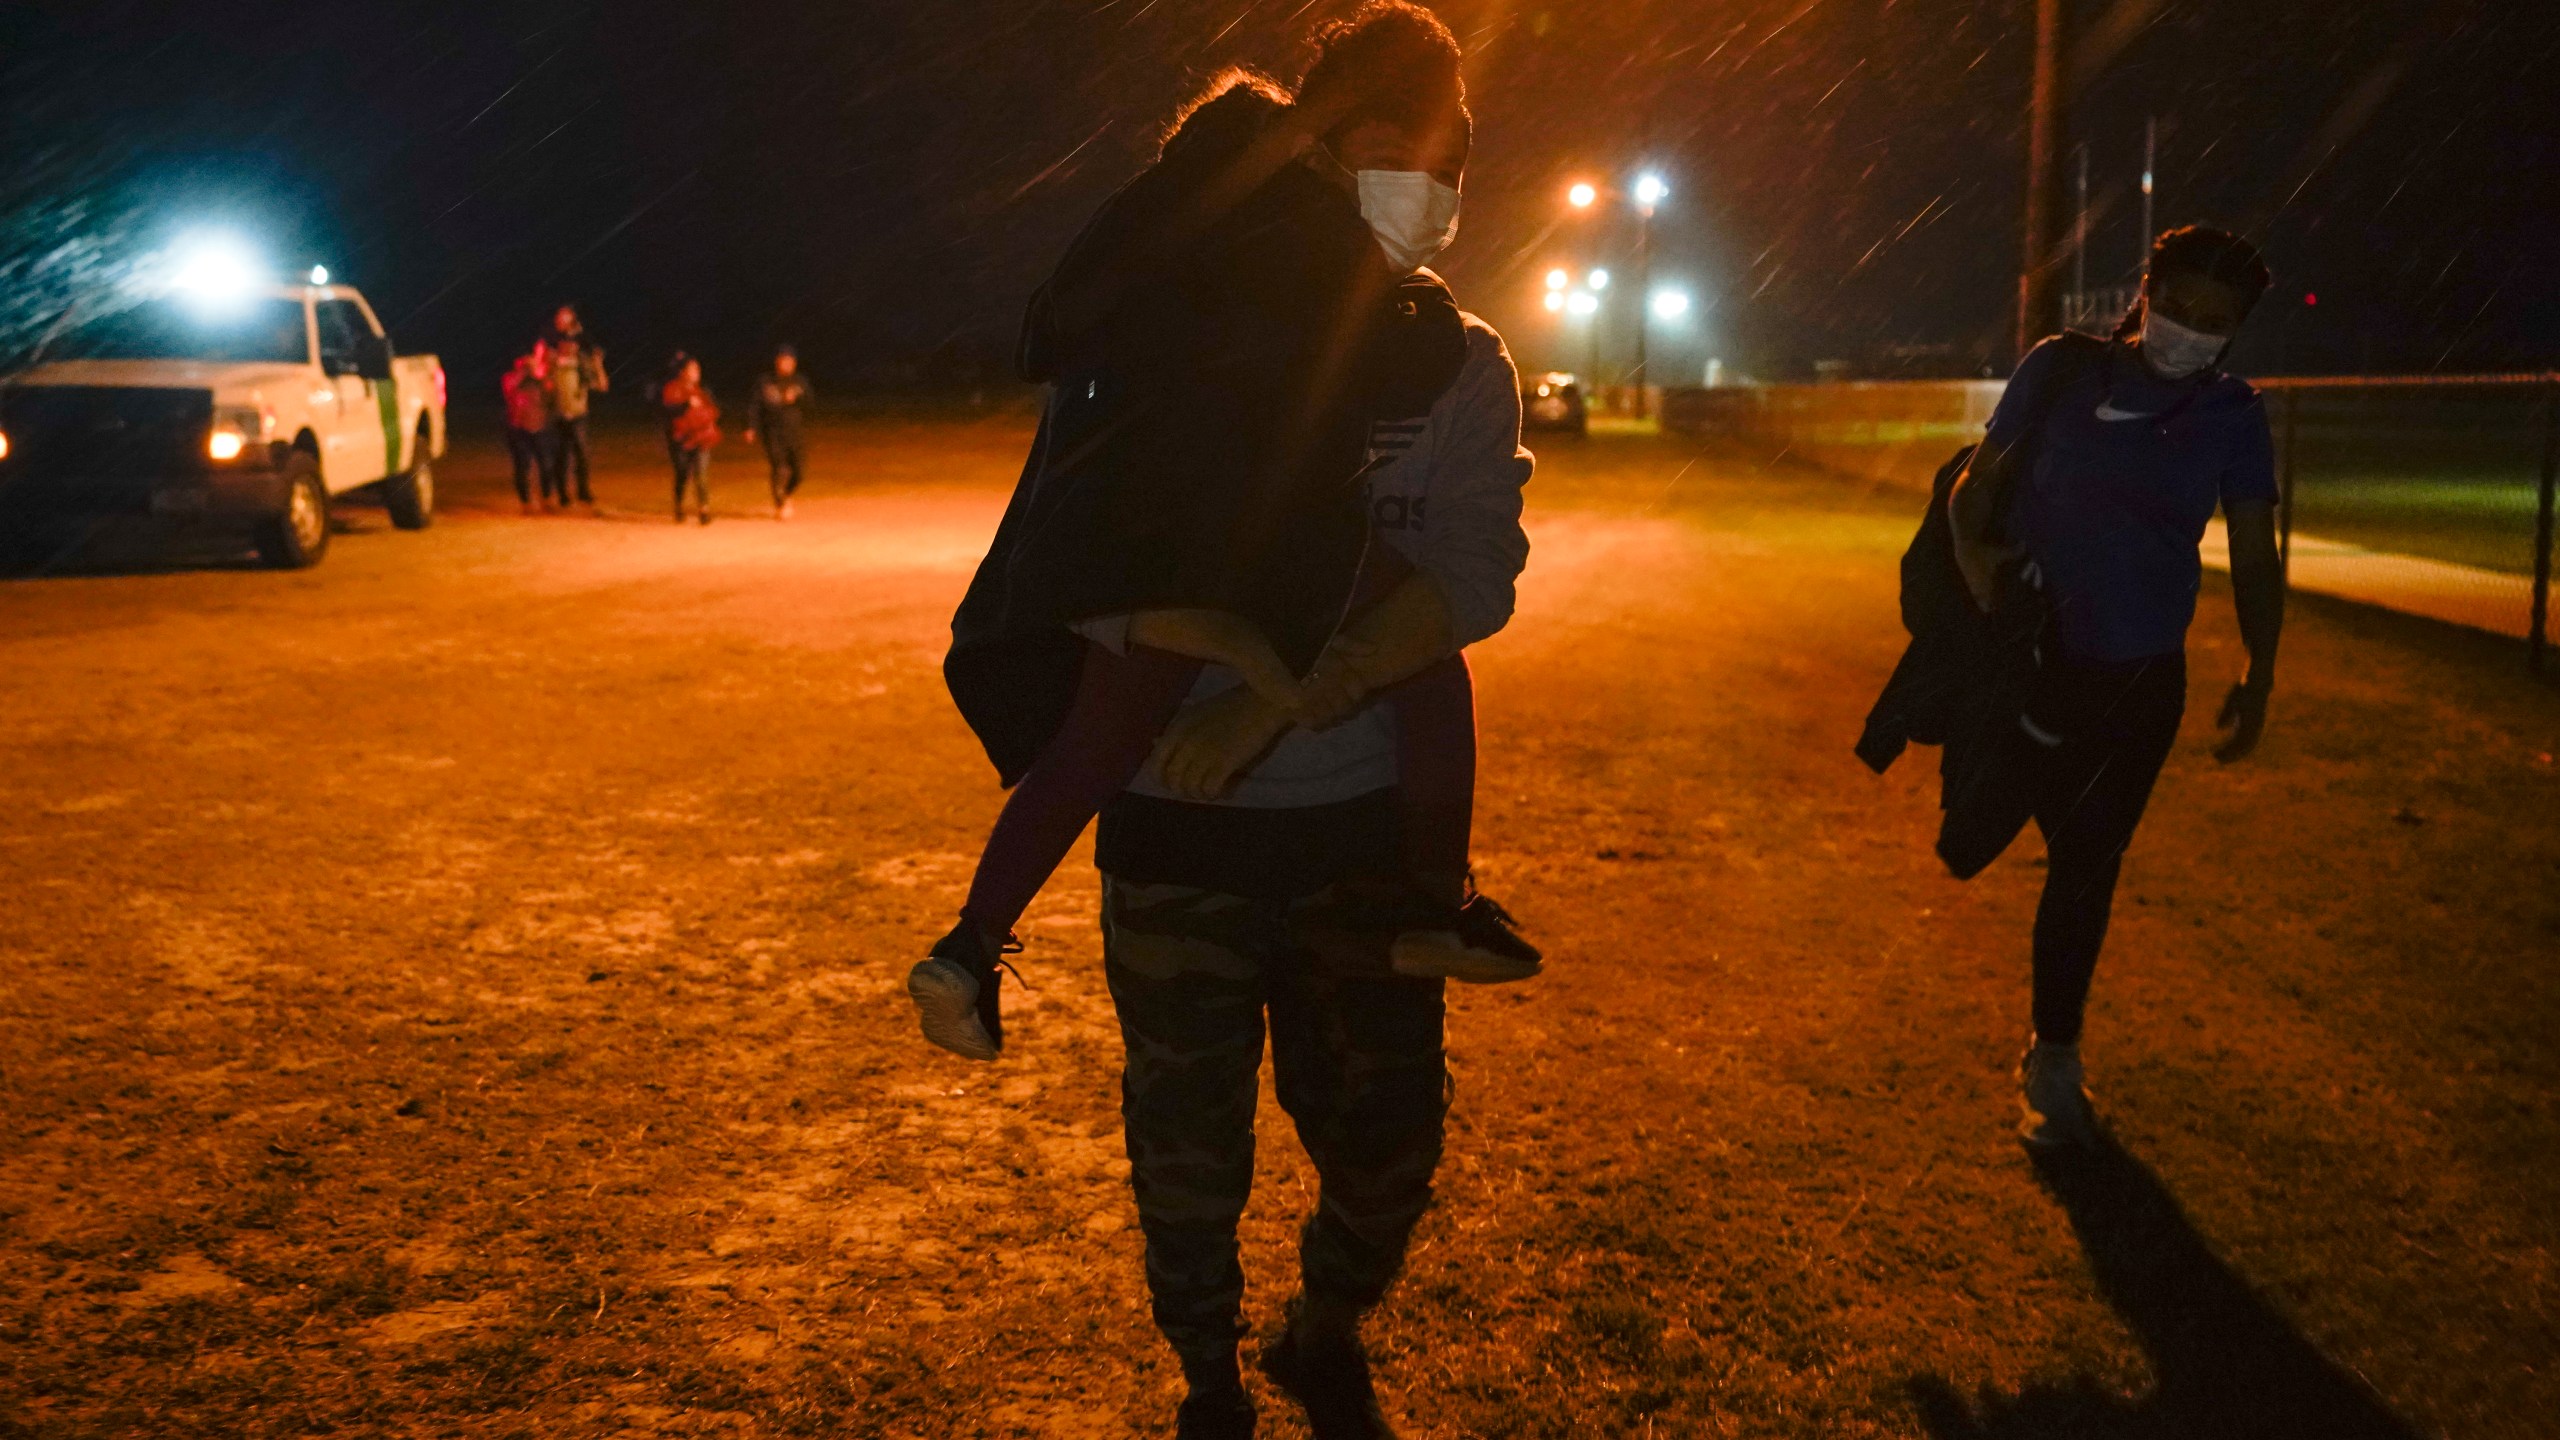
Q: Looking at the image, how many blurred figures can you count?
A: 4